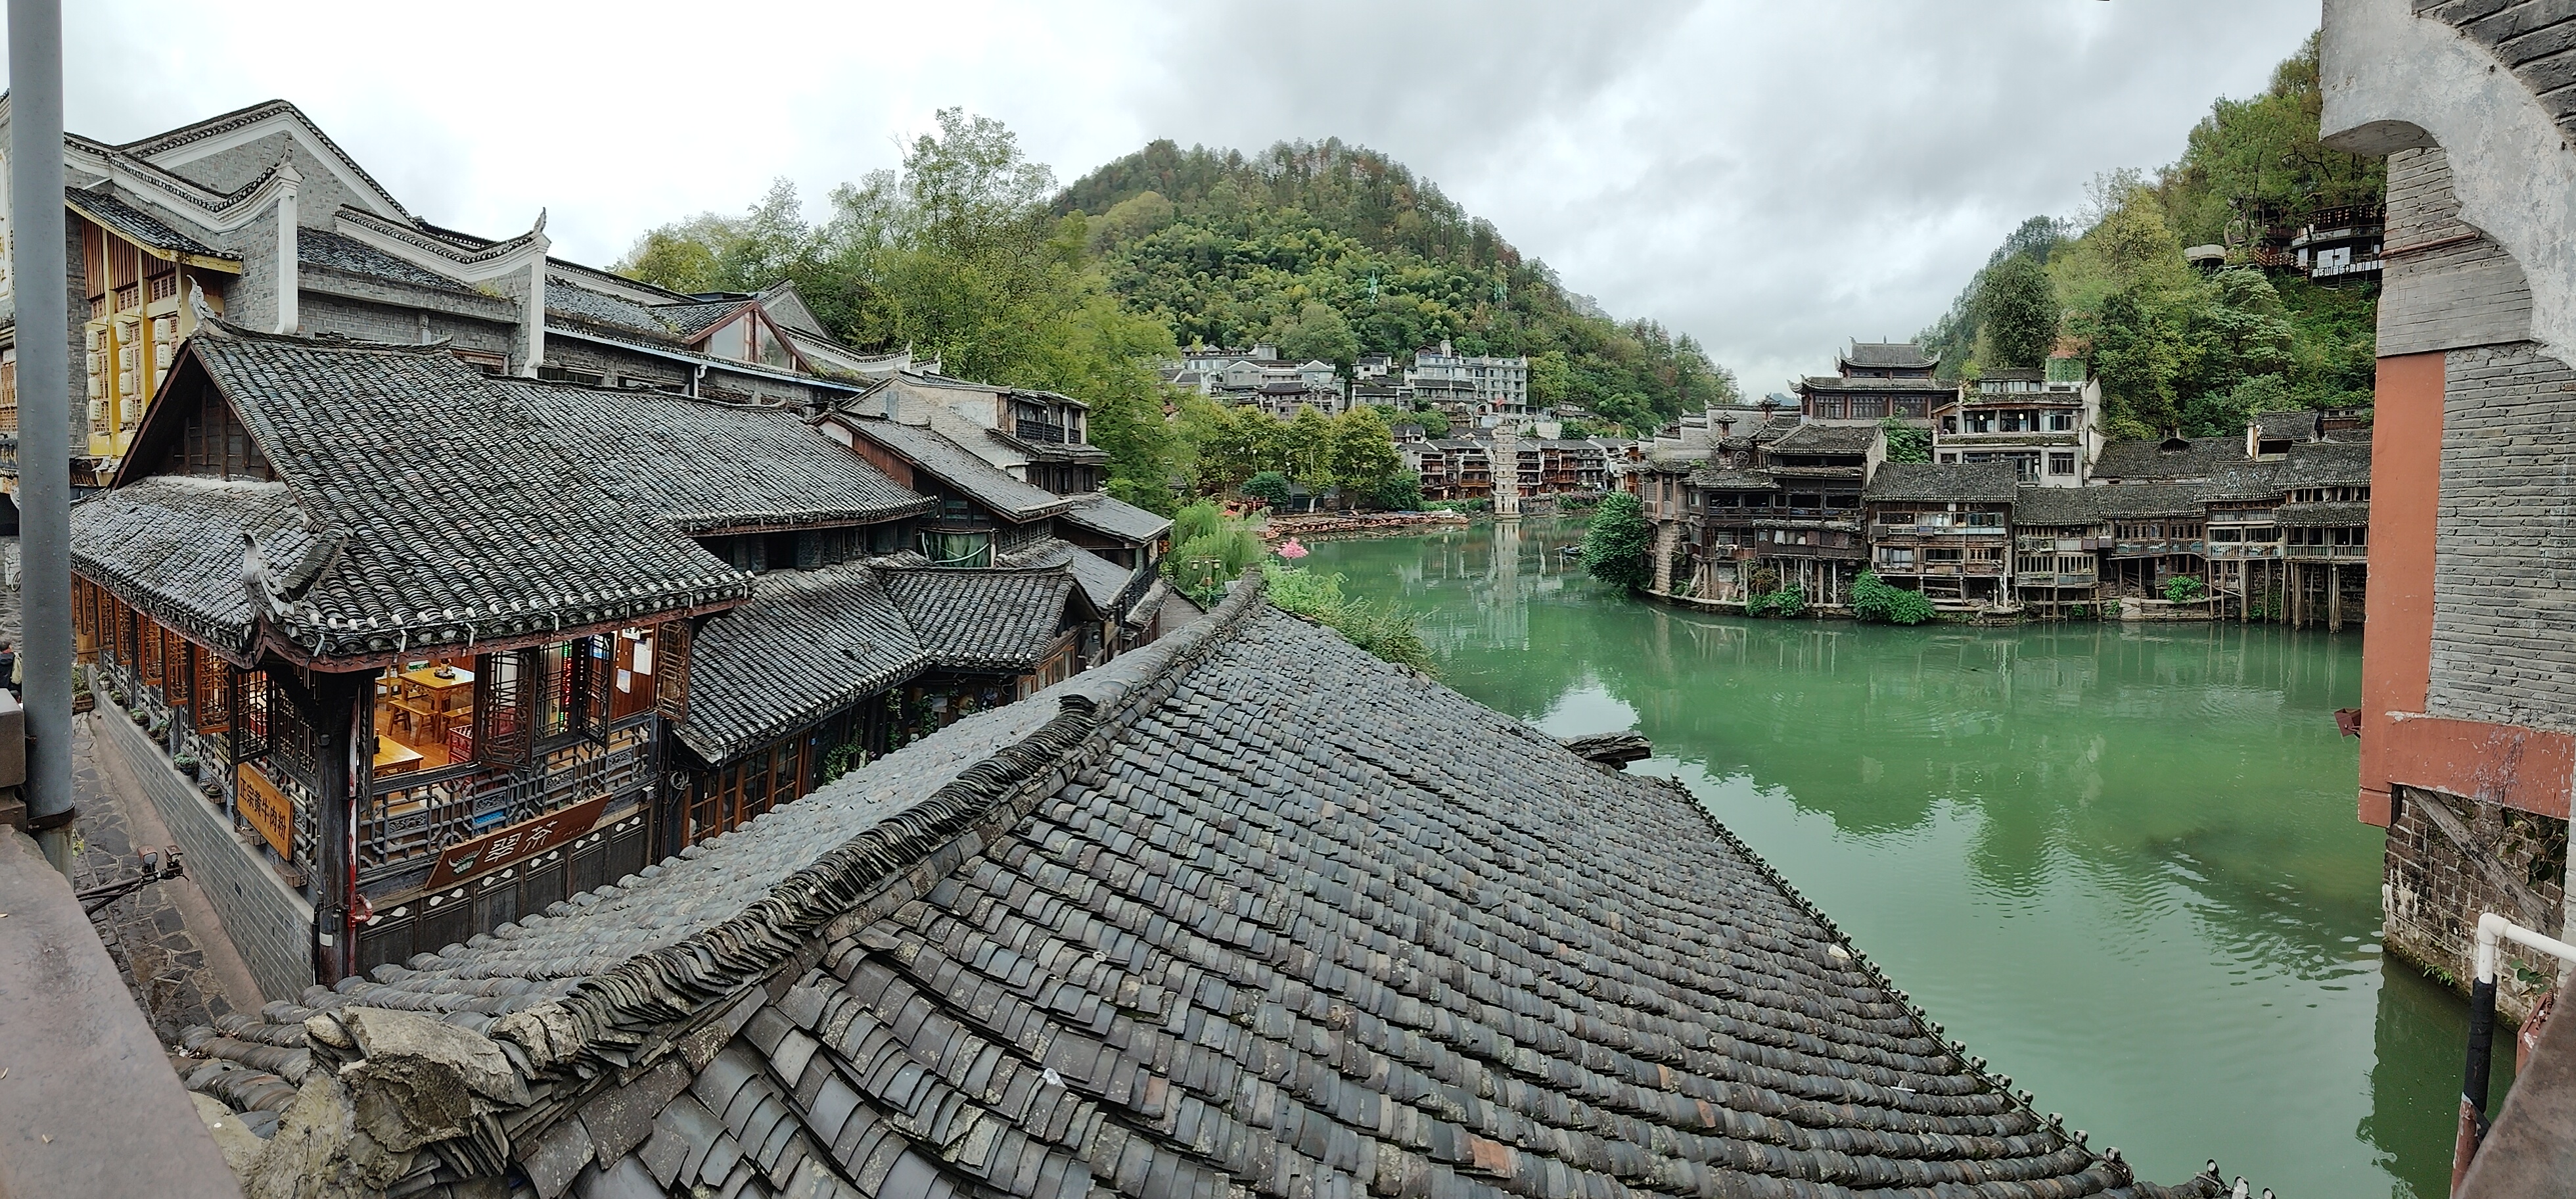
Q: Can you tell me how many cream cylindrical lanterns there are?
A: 11